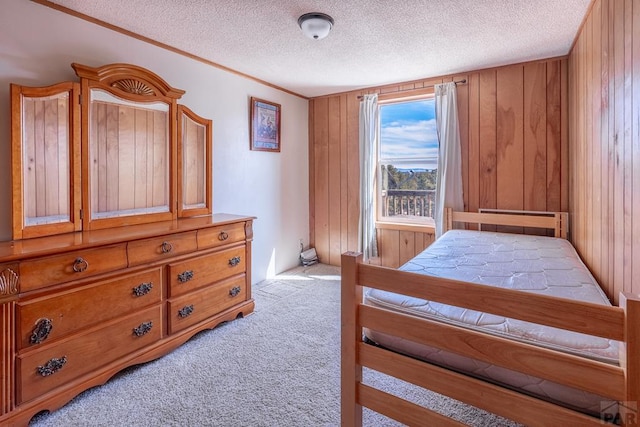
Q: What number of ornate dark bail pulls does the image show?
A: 8